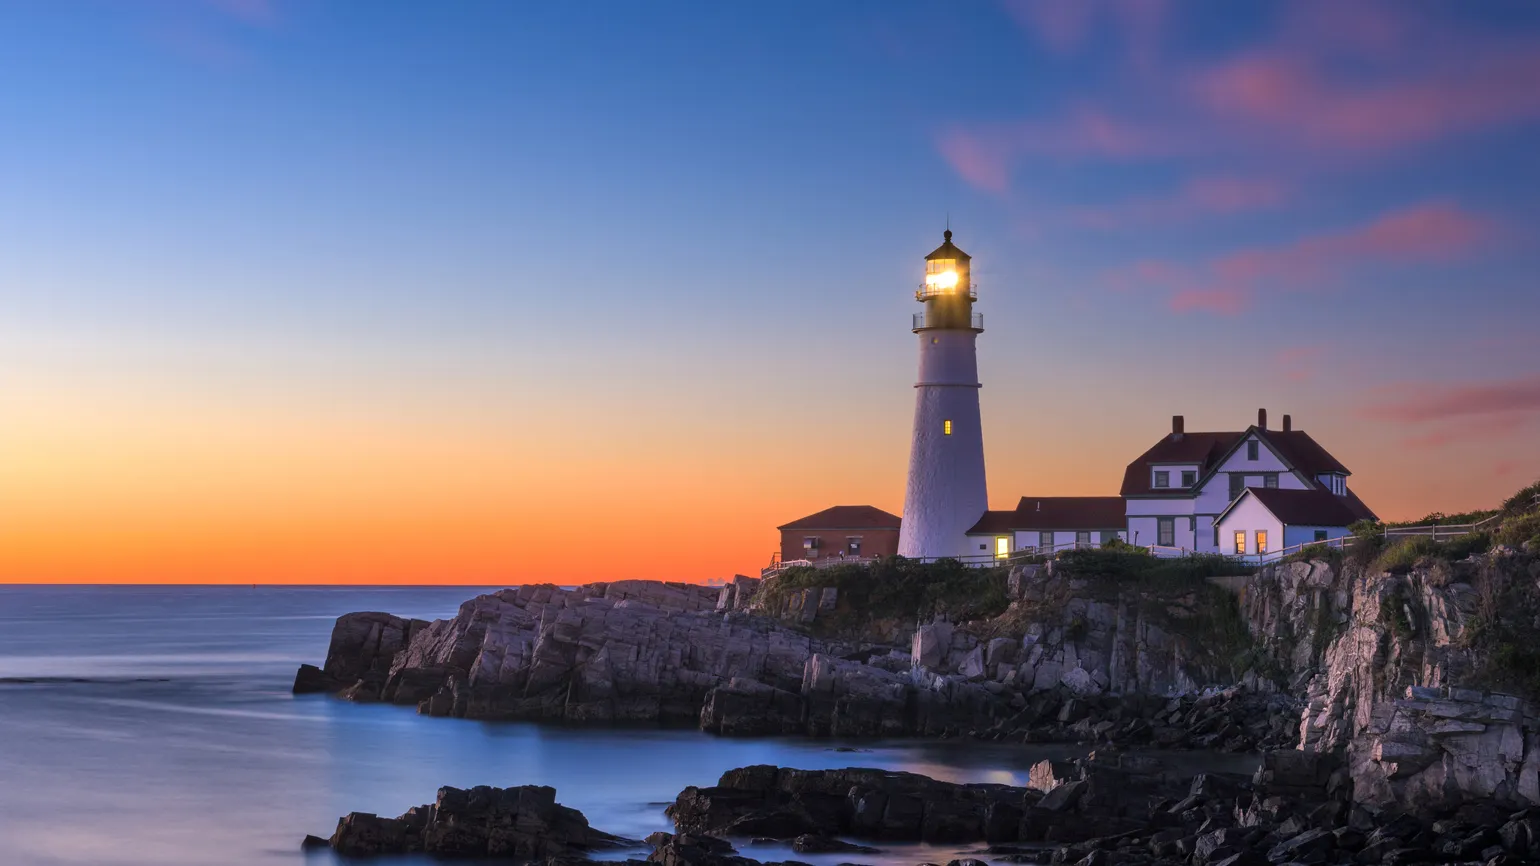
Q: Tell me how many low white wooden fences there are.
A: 1